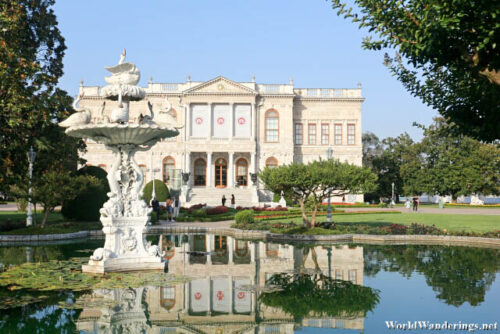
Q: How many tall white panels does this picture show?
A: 3